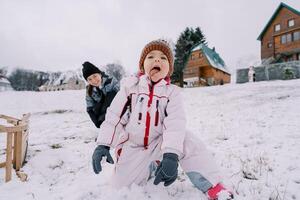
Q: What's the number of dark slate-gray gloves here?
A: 2